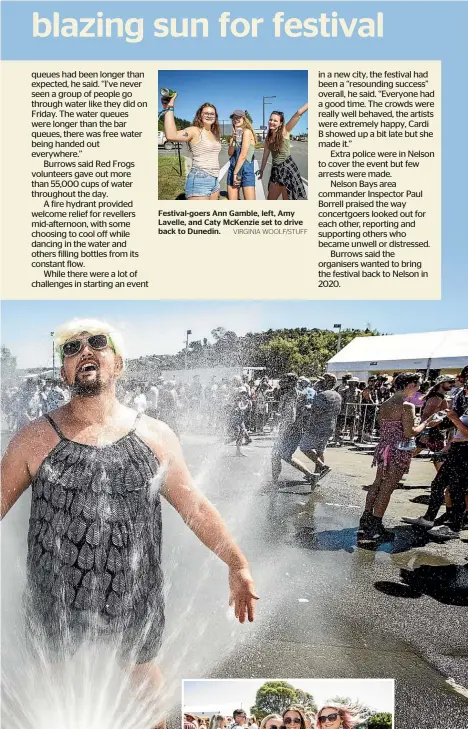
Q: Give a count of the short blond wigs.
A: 1